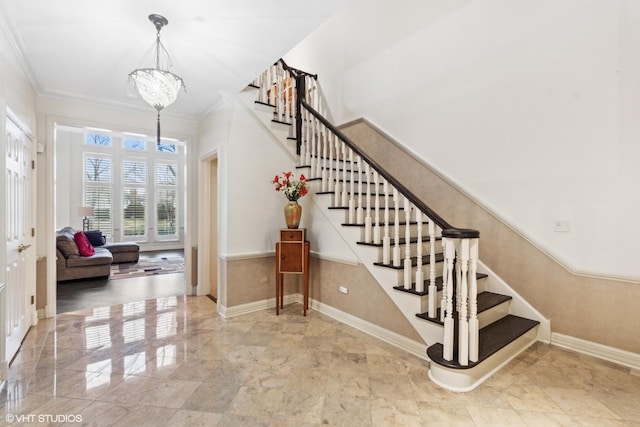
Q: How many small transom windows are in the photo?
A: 3